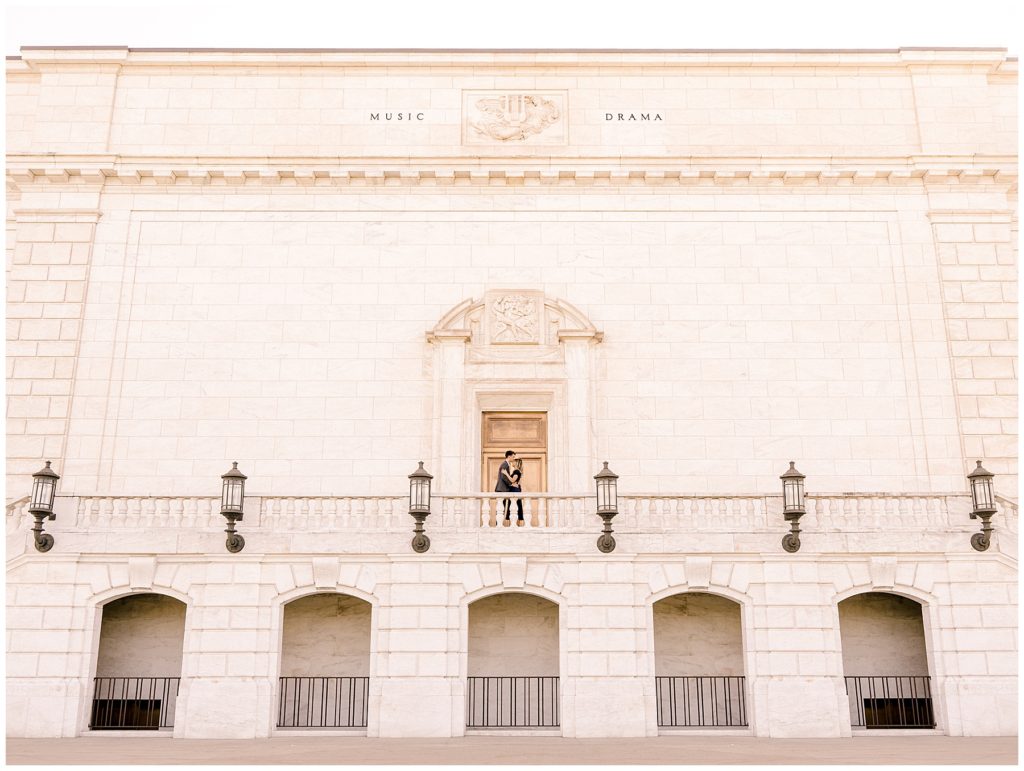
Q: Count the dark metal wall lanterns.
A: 6